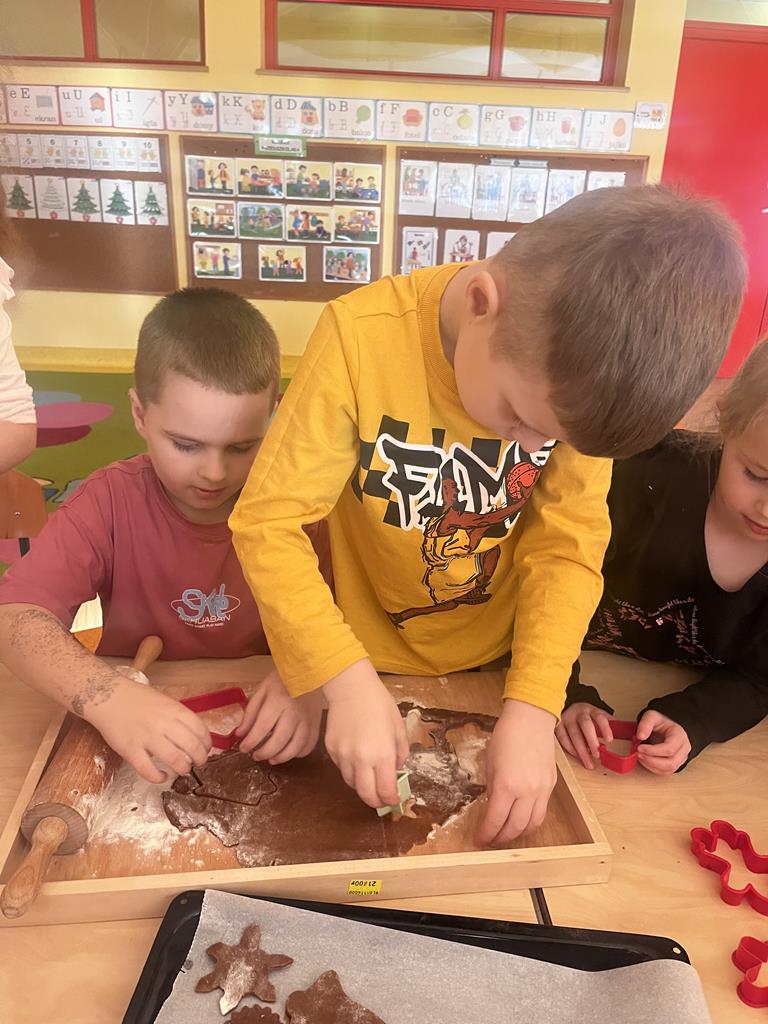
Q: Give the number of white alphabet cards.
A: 12